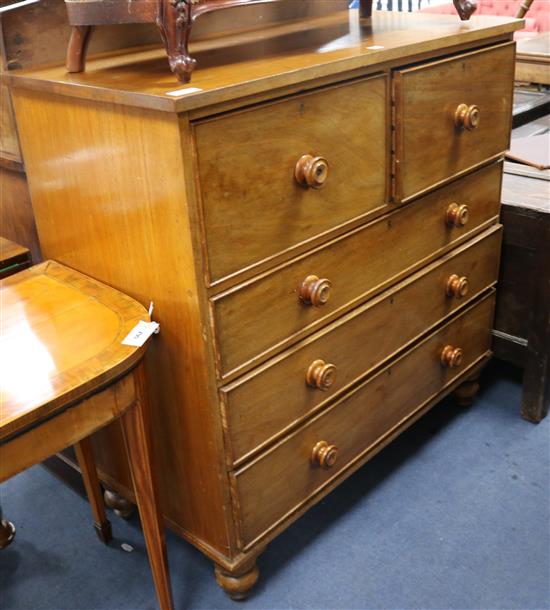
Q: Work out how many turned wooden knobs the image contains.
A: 8